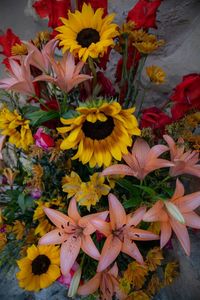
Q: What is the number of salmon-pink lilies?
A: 9